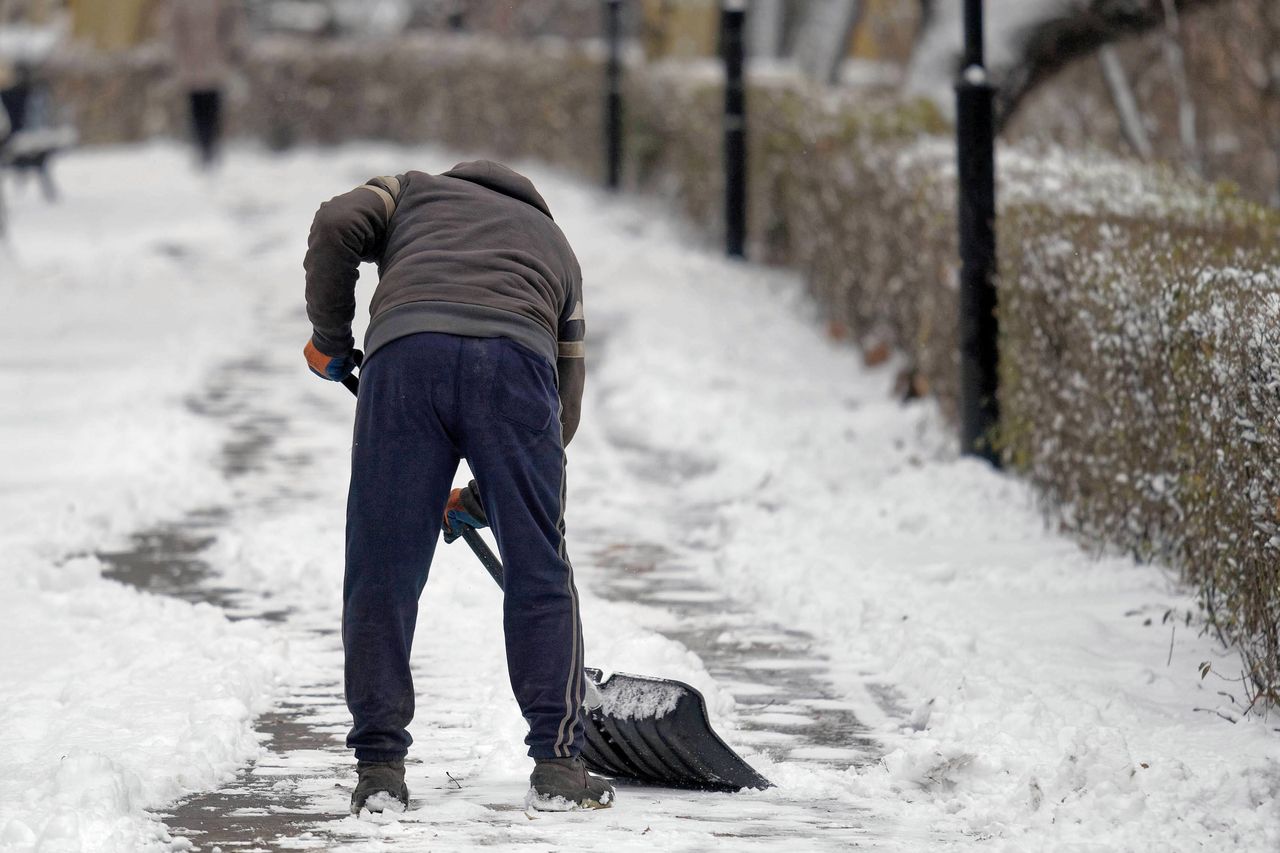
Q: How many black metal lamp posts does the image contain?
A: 3